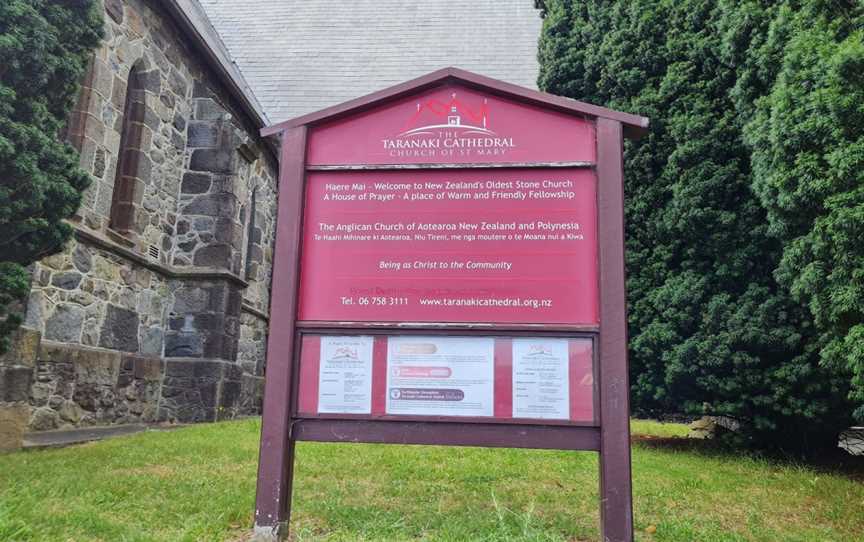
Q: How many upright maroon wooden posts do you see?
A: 2